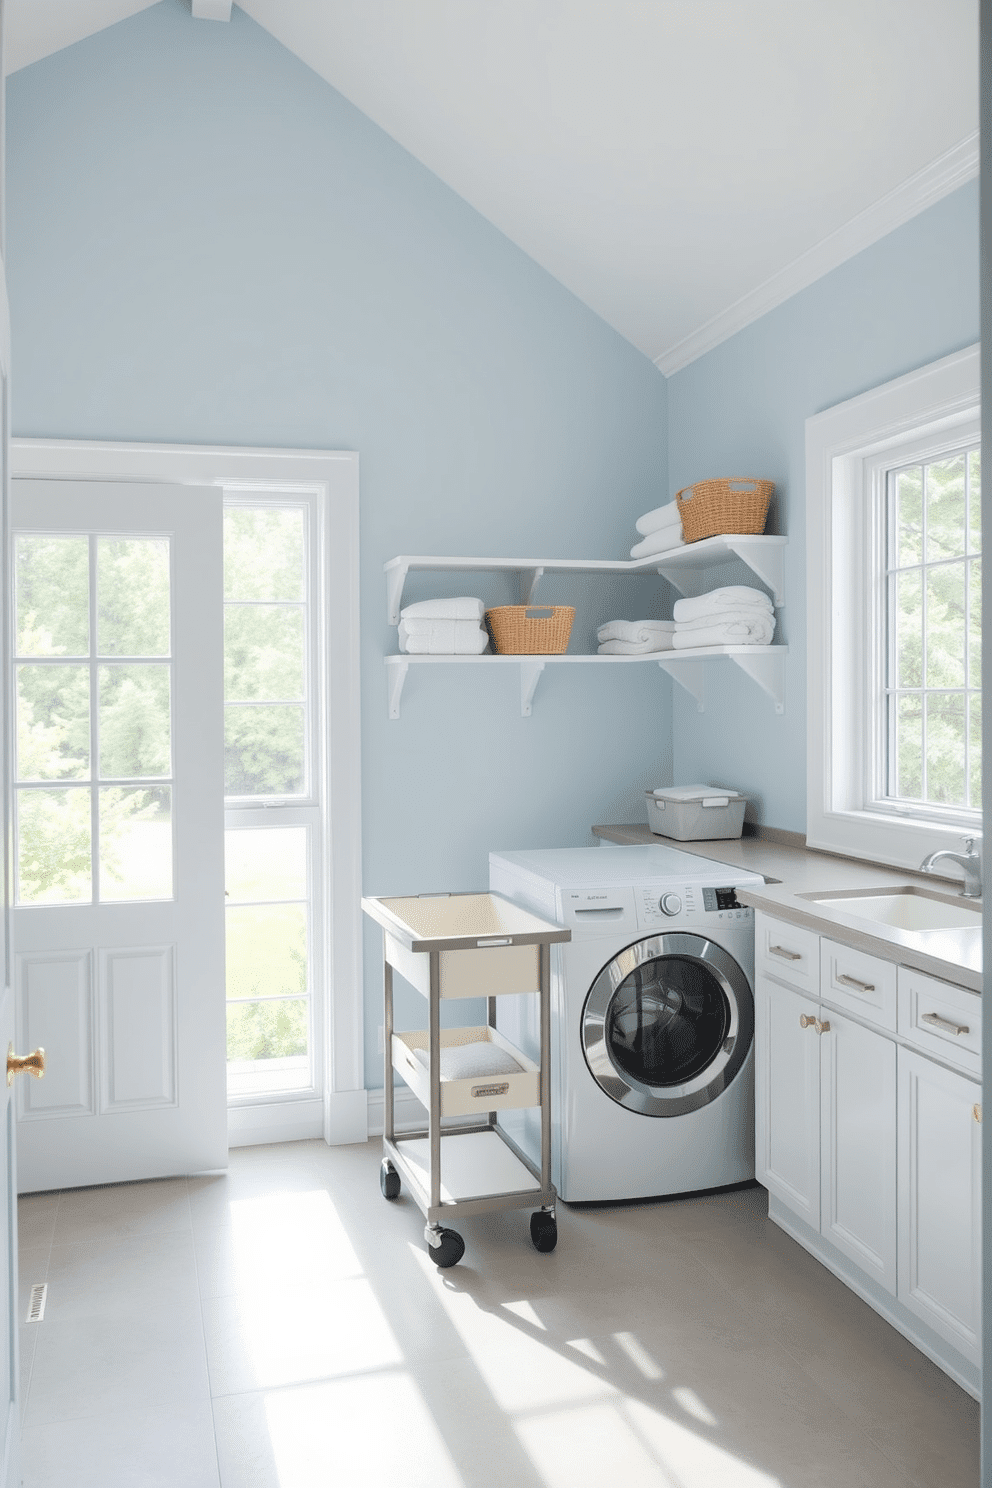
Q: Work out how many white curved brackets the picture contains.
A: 8